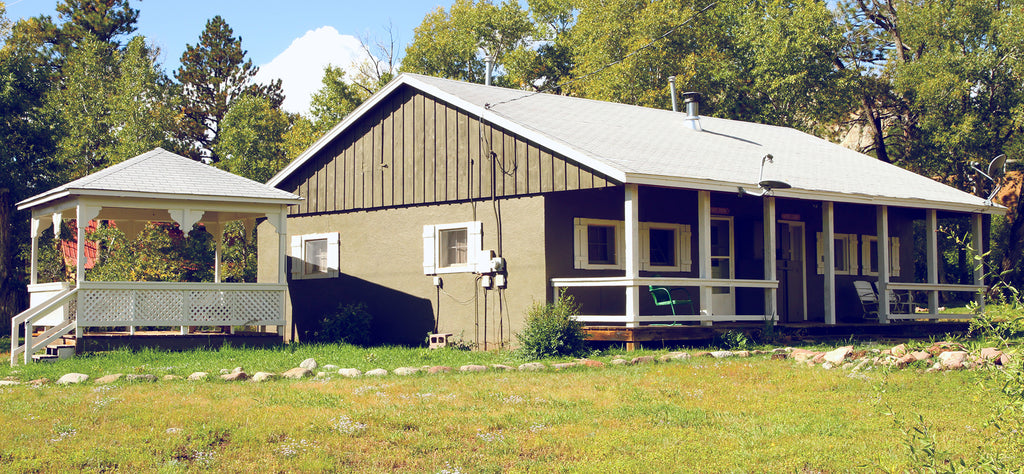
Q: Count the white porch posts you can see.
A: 7